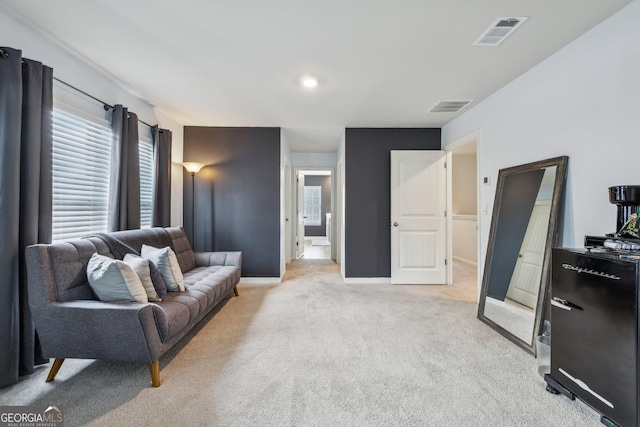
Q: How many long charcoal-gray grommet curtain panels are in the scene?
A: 3